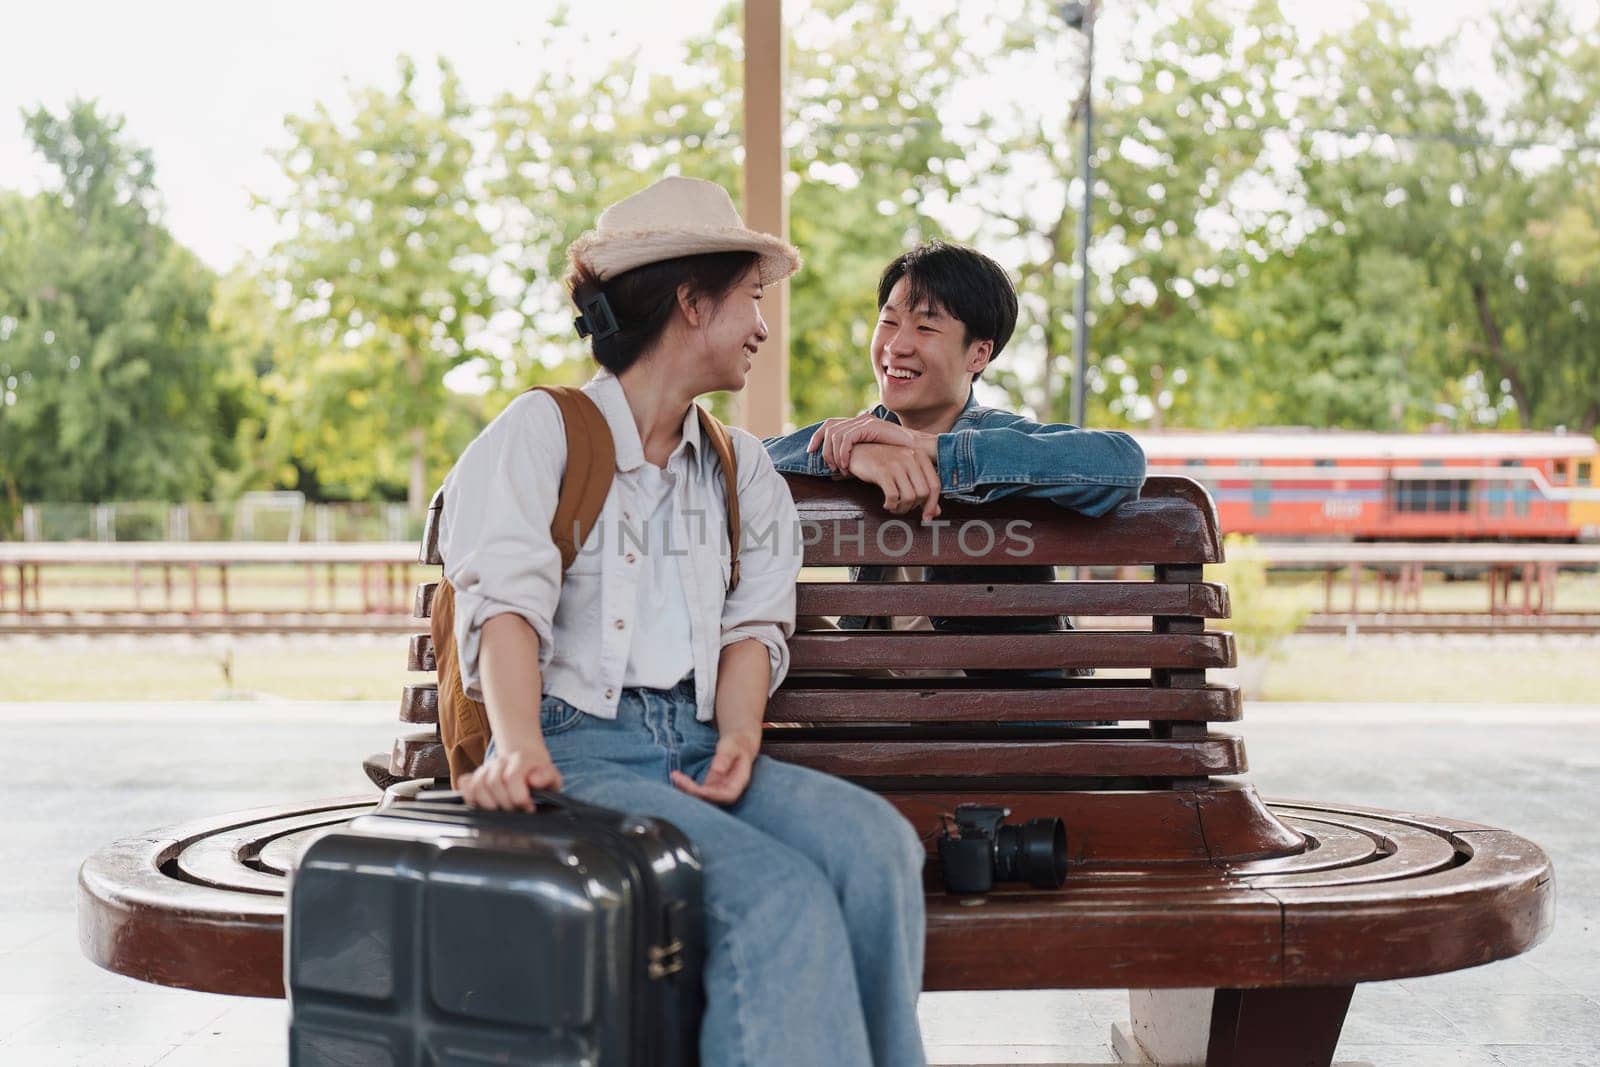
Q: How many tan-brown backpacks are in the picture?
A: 1